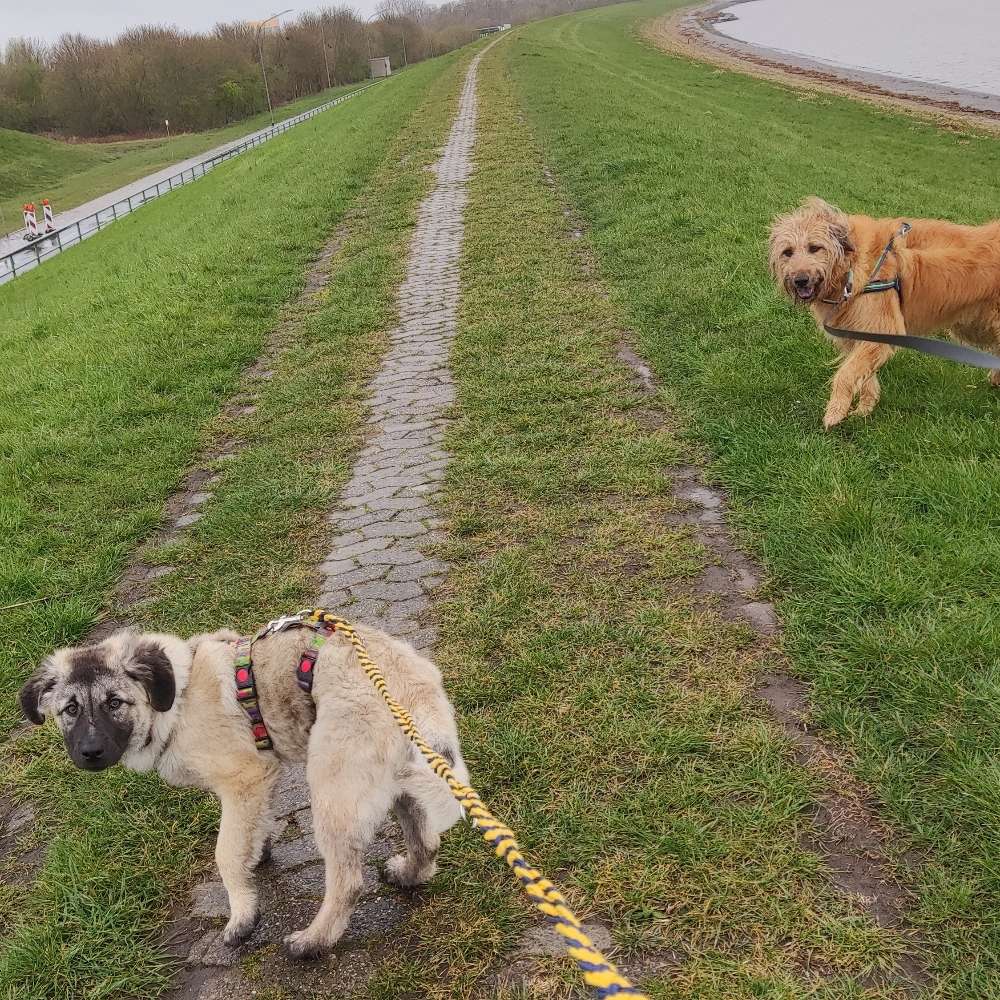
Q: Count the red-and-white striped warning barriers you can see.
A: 2